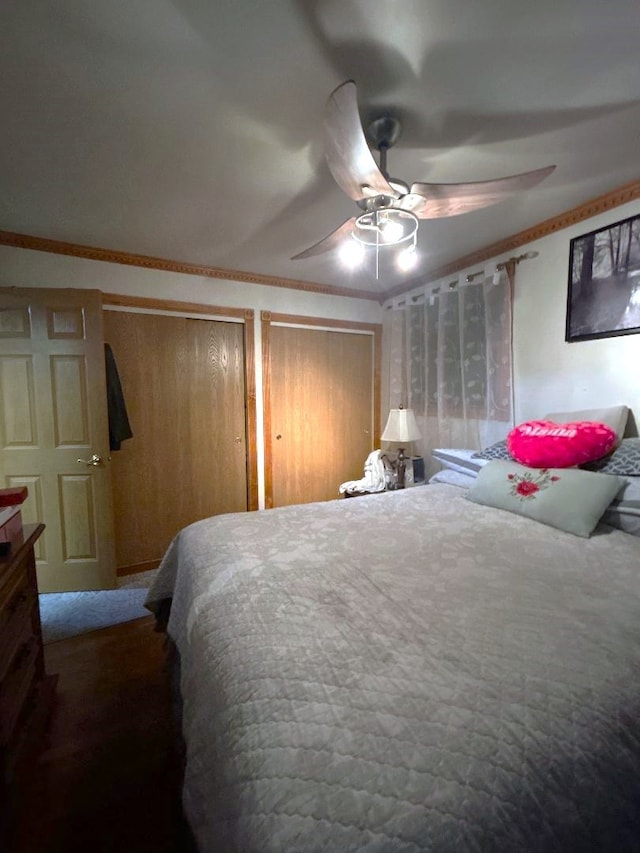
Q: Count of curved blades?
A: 3